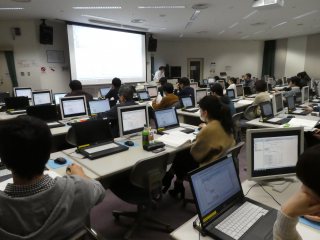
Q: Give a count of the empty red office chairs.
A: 0